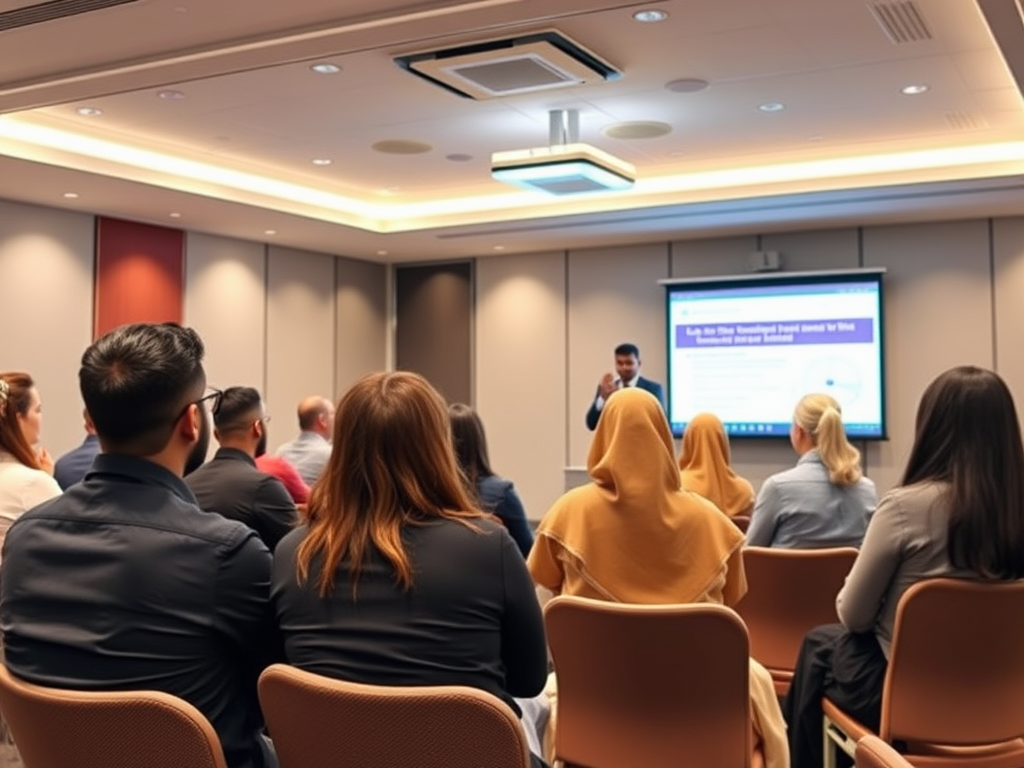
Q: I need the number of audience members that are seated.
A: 12